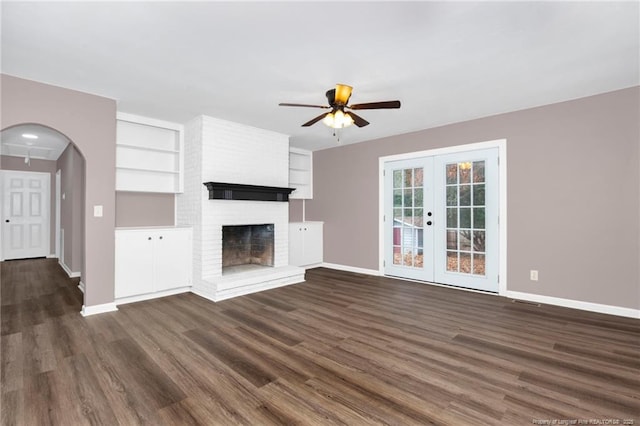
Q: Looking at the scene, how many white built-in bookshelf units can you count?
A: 2